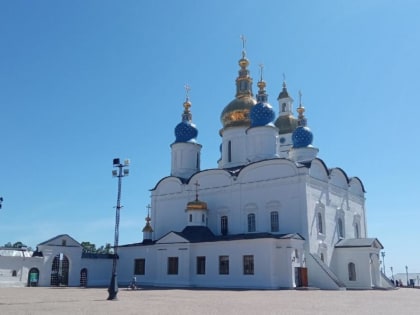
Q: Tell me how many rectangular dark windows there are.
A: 5